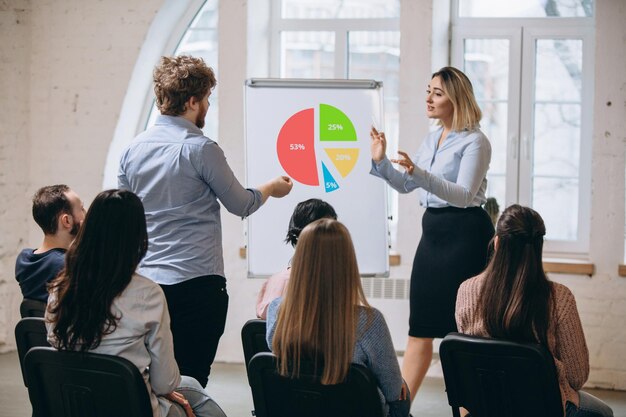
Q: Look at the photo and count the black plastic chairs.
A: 6